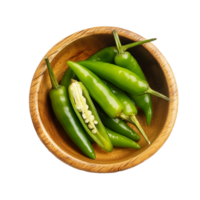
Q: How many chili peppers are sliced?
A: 1